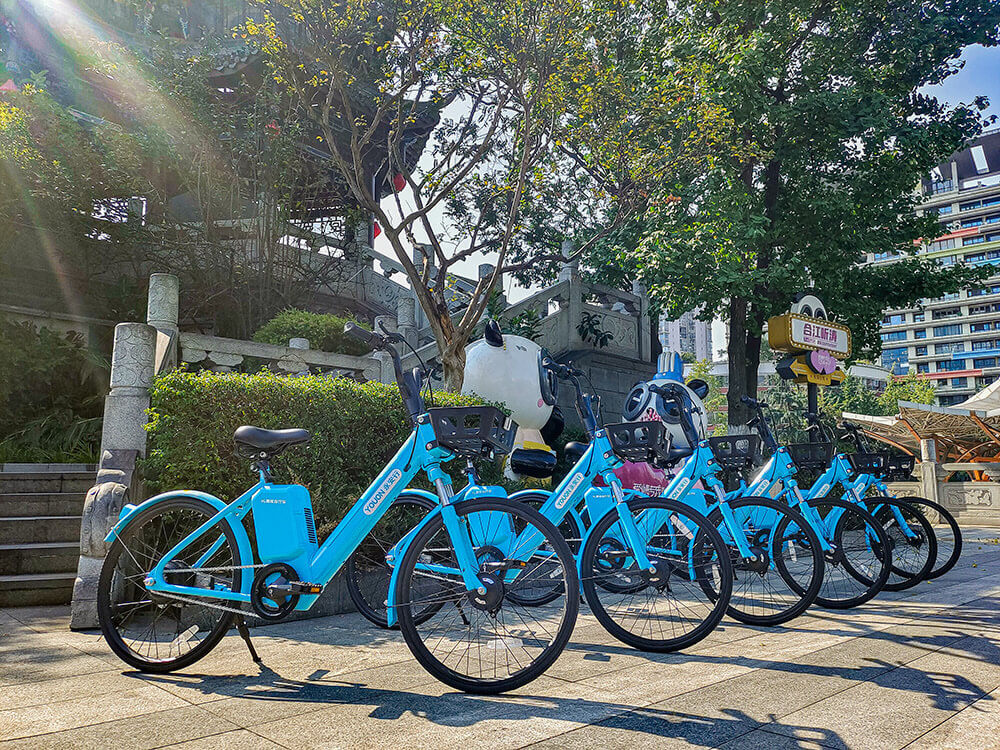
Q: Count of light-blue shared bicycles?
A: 6